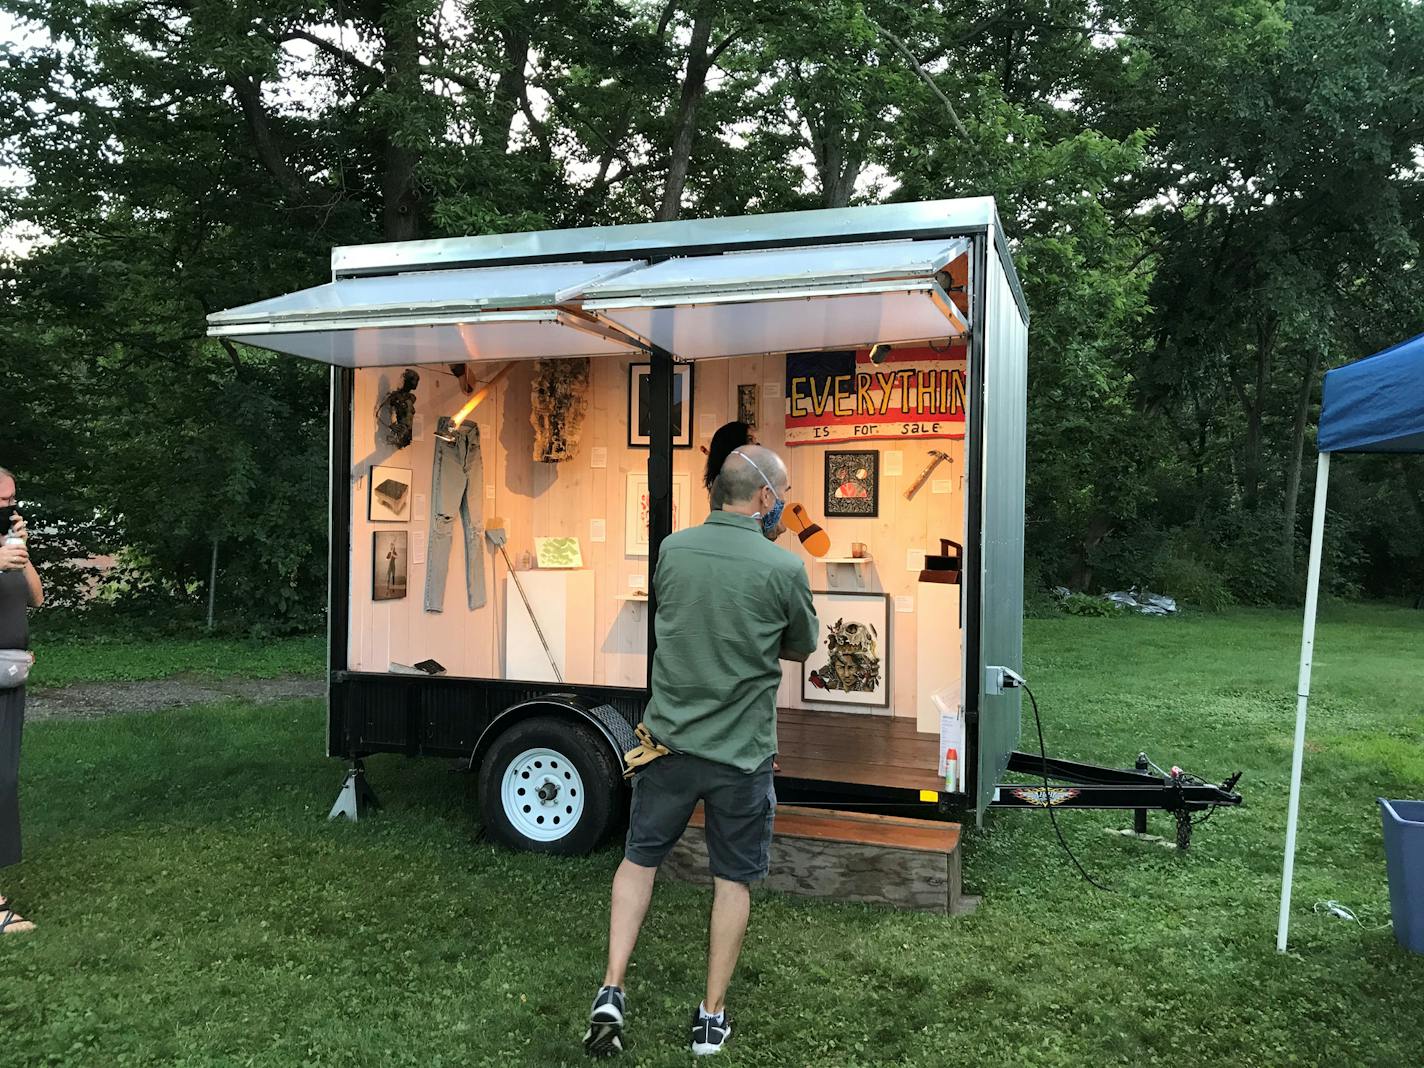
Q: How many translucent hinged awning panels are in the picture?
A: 2